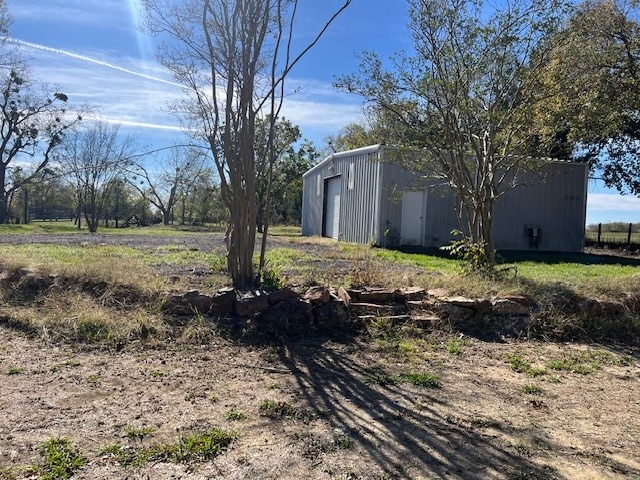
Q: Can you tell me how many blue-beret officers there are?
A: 0